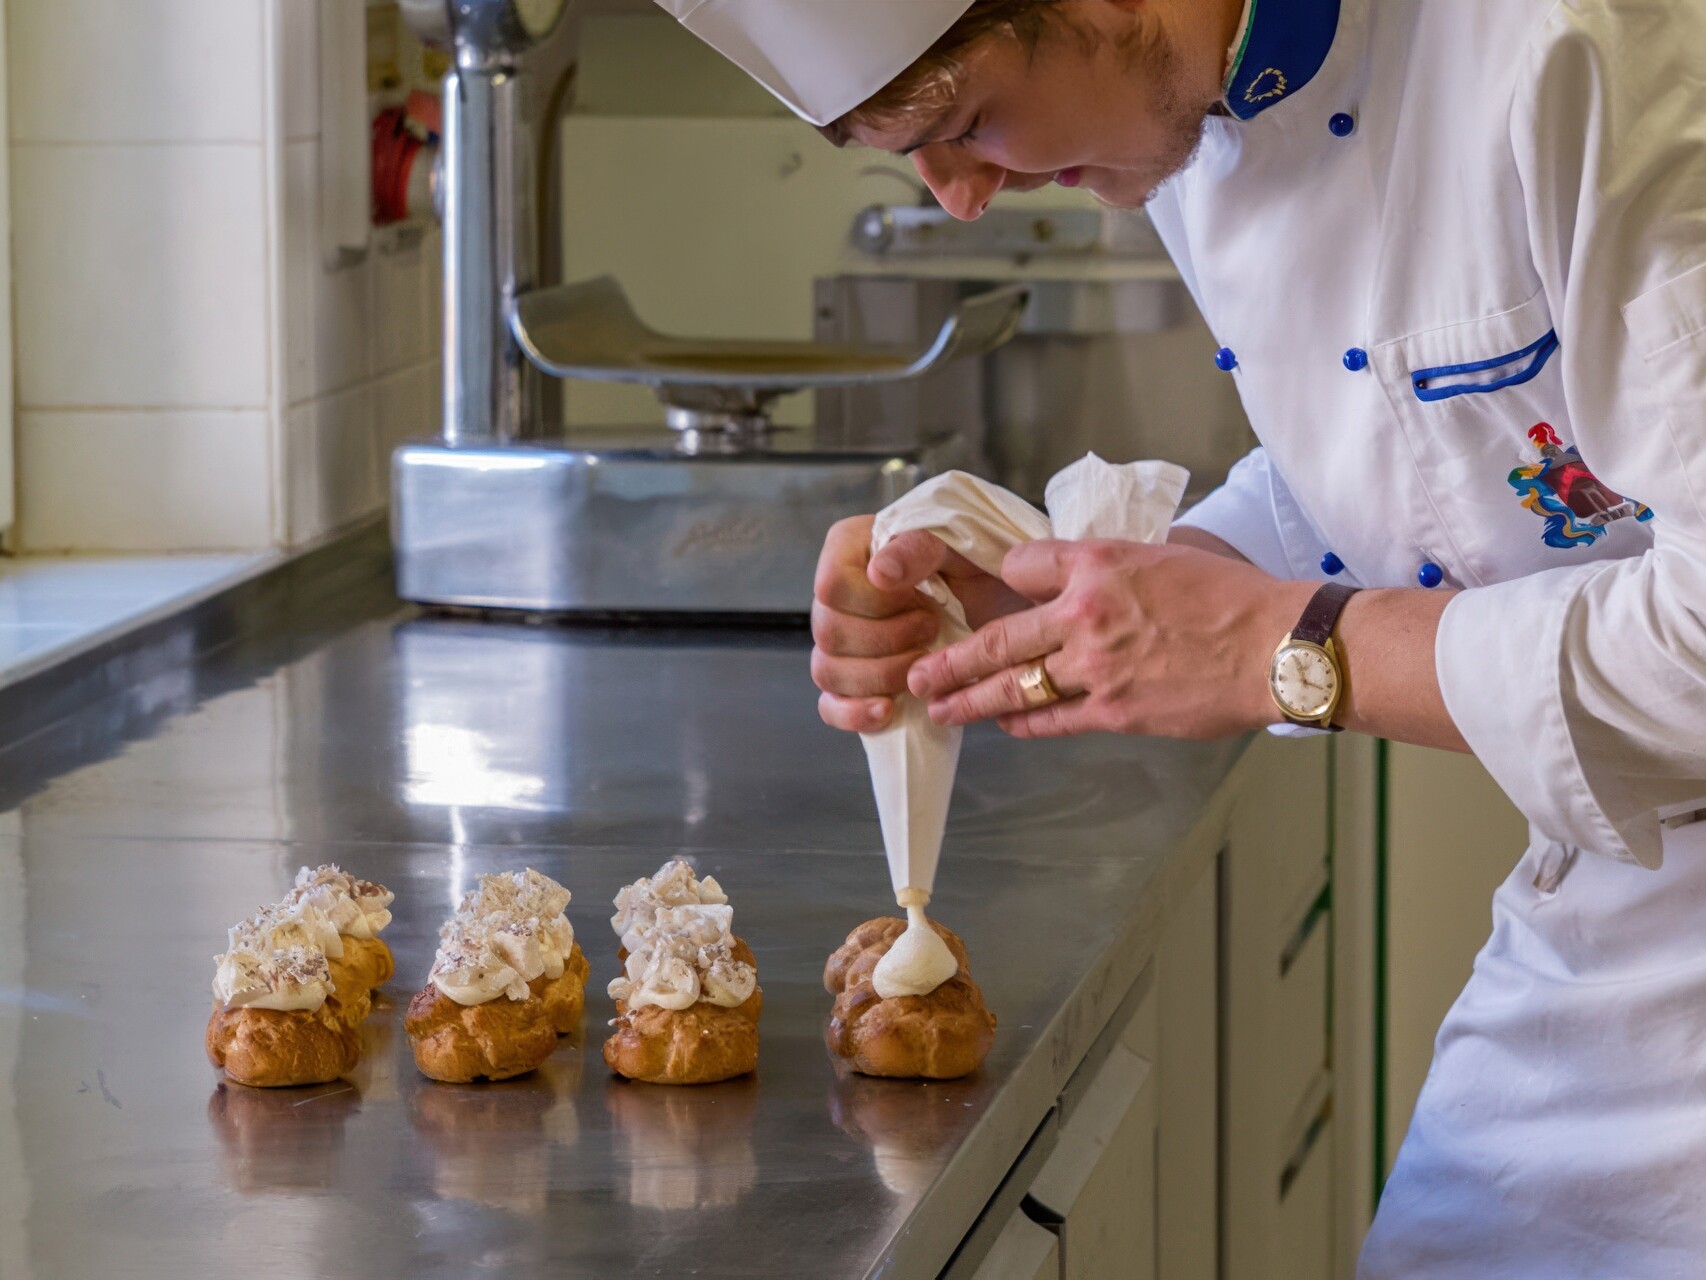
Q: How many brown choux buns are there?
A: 4